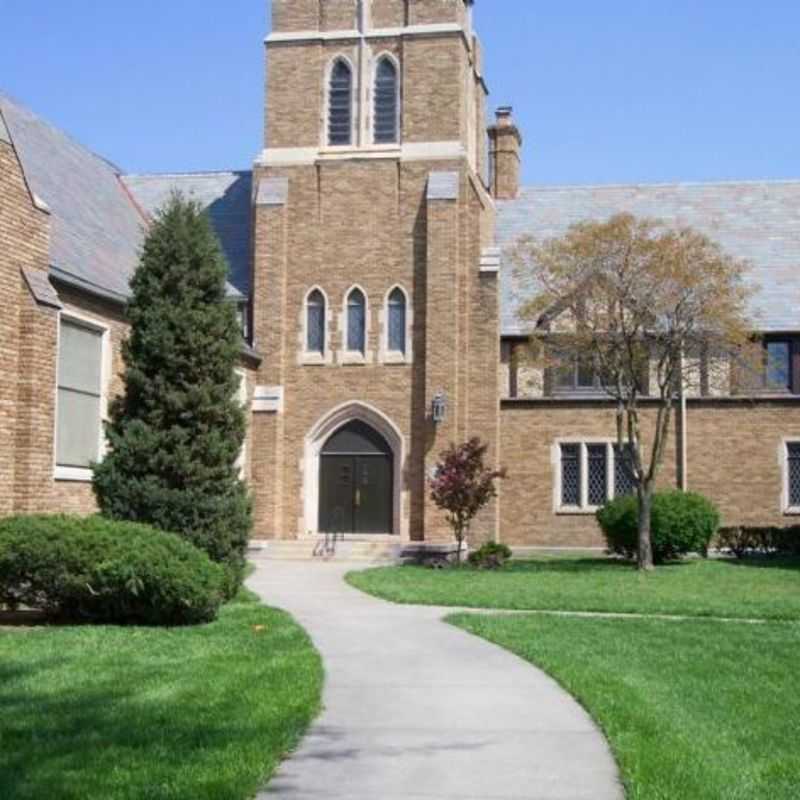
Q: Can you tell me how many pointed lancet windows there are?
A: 5